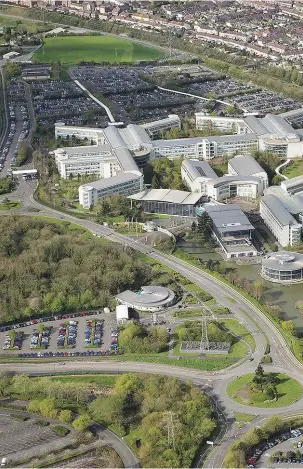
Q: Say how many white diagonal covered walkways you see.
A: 2